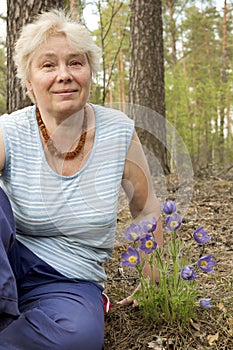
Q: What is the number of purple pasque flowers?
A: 10